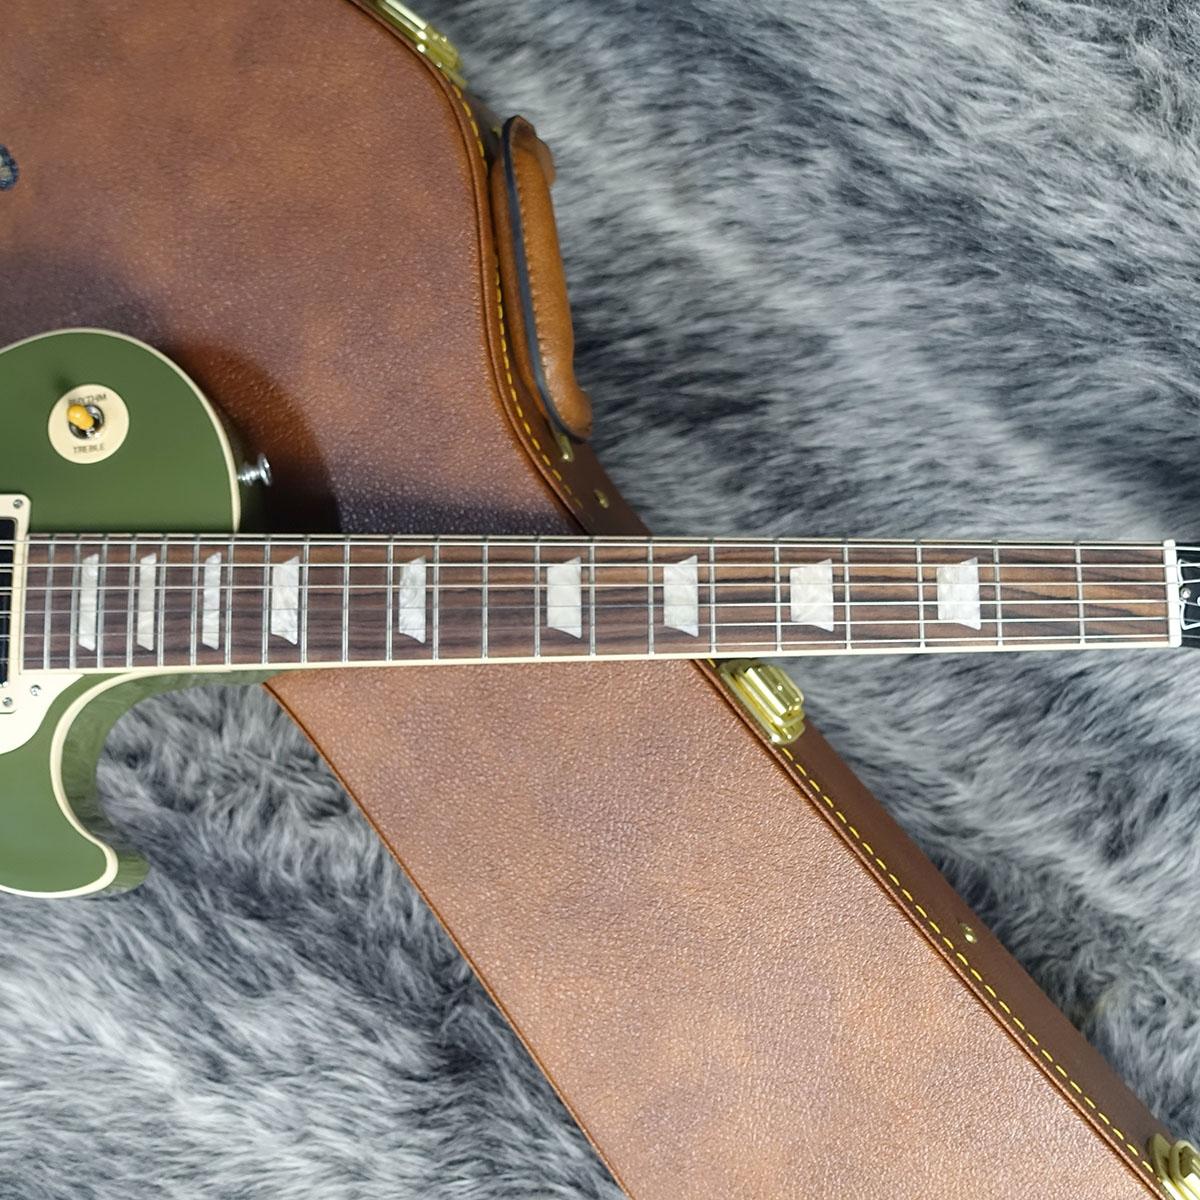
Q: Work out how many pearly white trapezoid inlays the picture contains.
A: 9